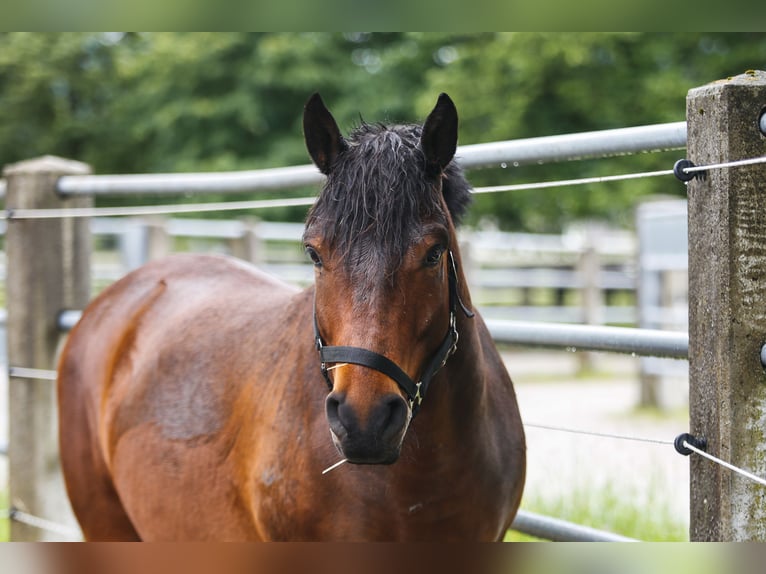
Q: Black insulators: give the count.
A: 2